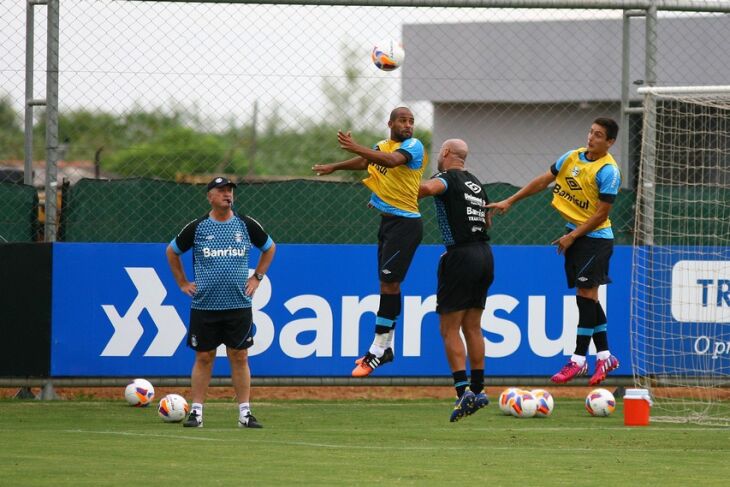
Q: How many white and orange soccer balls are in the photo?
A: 7